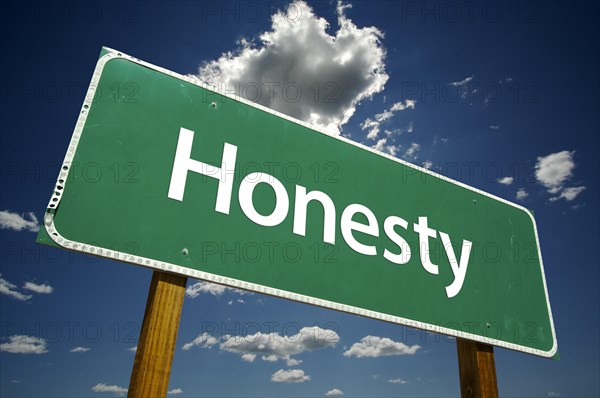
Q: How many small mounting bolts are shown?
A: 4